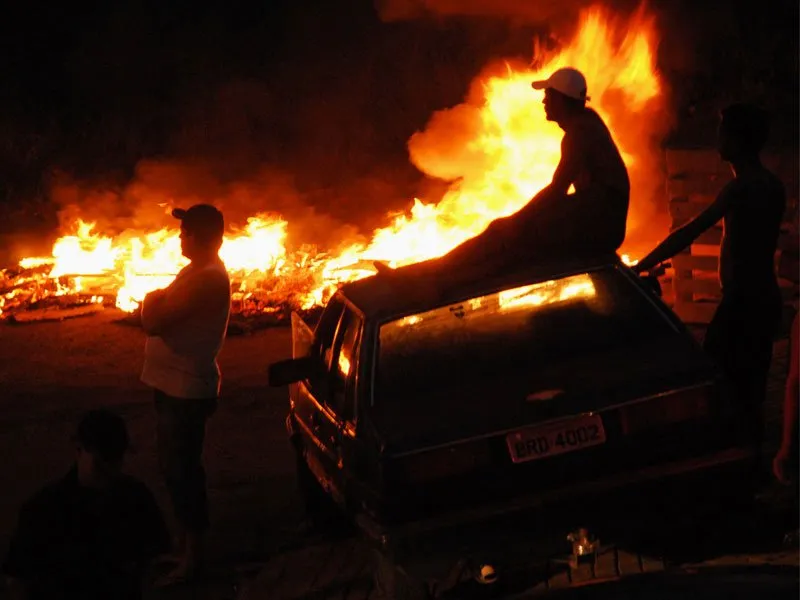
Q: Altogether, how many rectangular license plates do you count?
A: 1